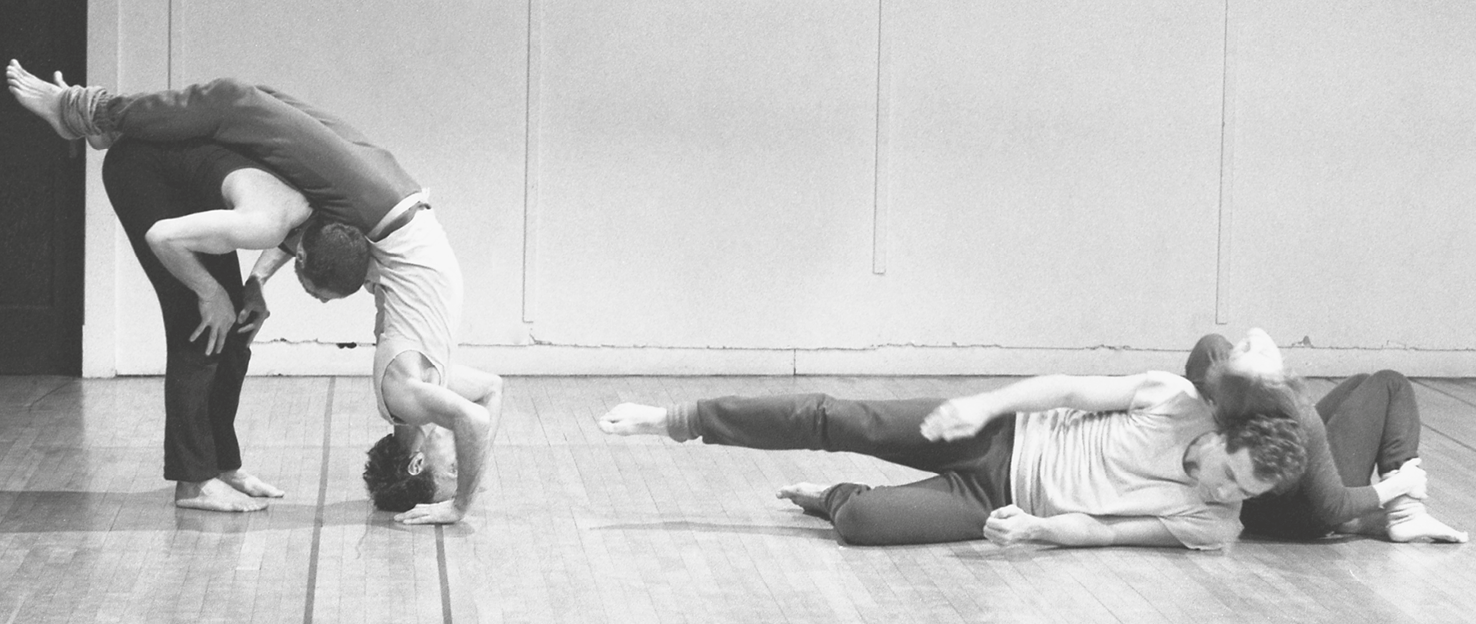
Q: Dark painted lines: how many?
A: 2